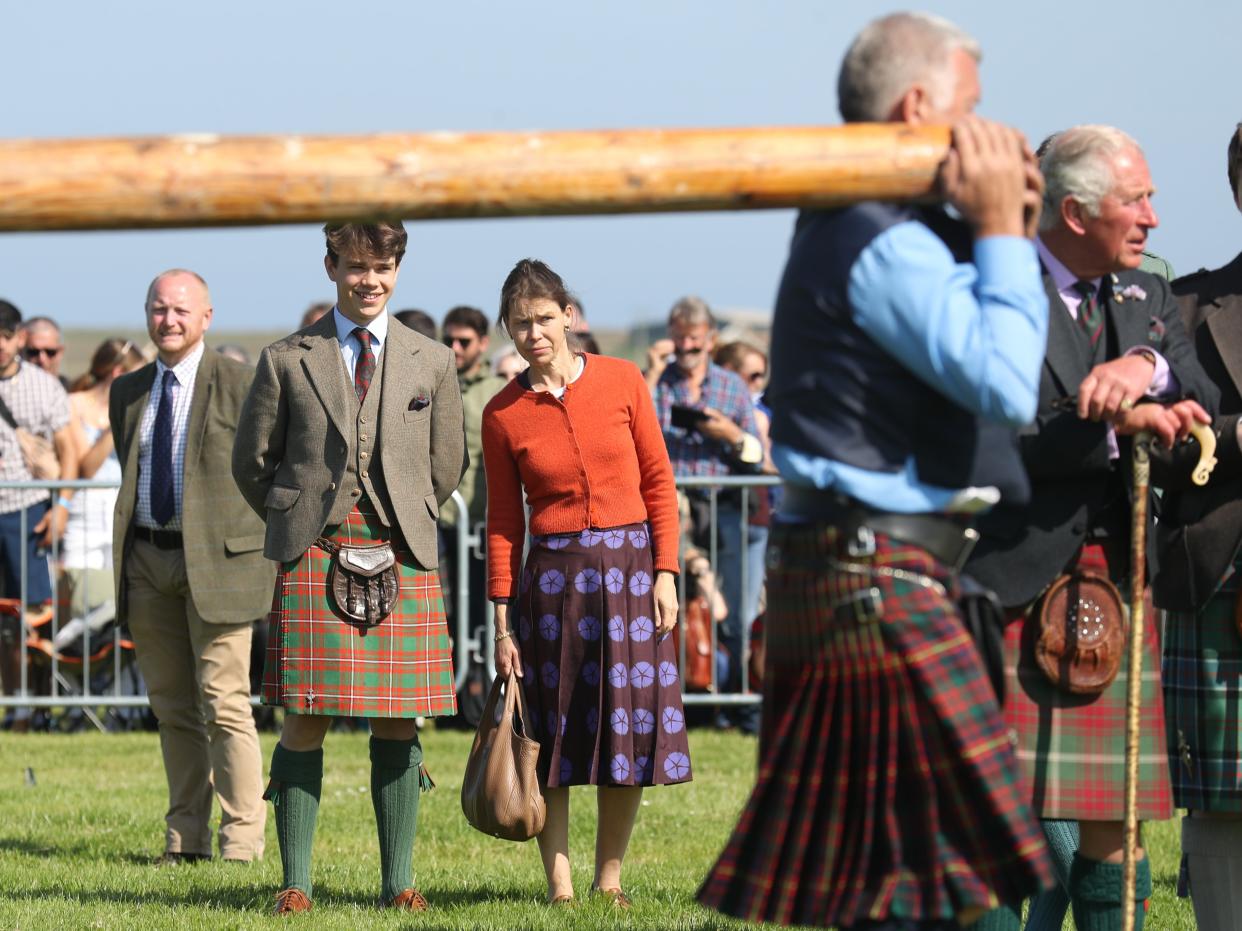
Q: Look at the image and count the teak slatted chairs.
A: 0